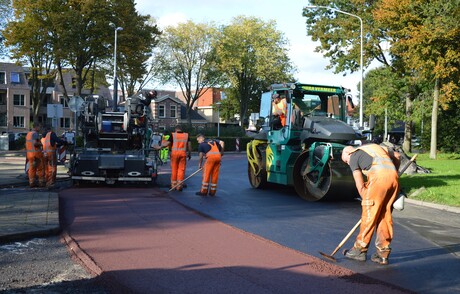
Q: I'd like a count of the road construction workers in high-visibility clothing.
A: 7